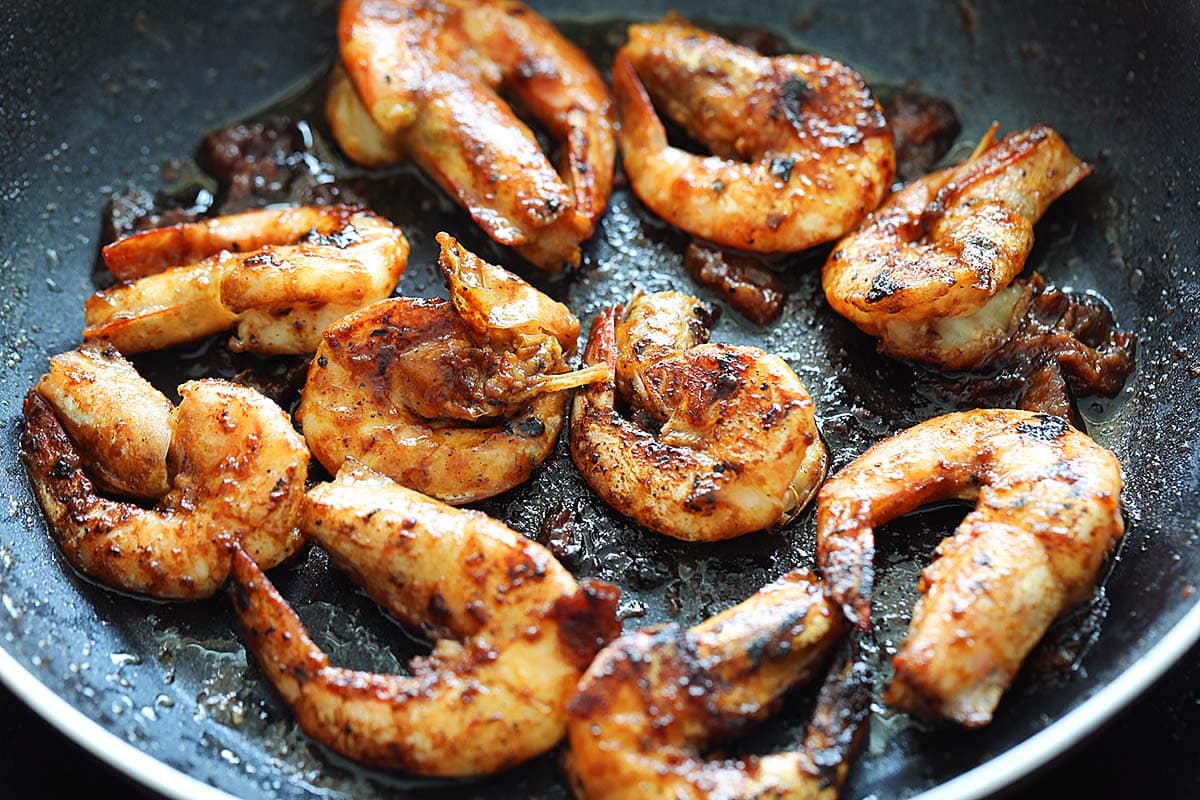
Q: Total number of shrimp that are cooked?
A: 10